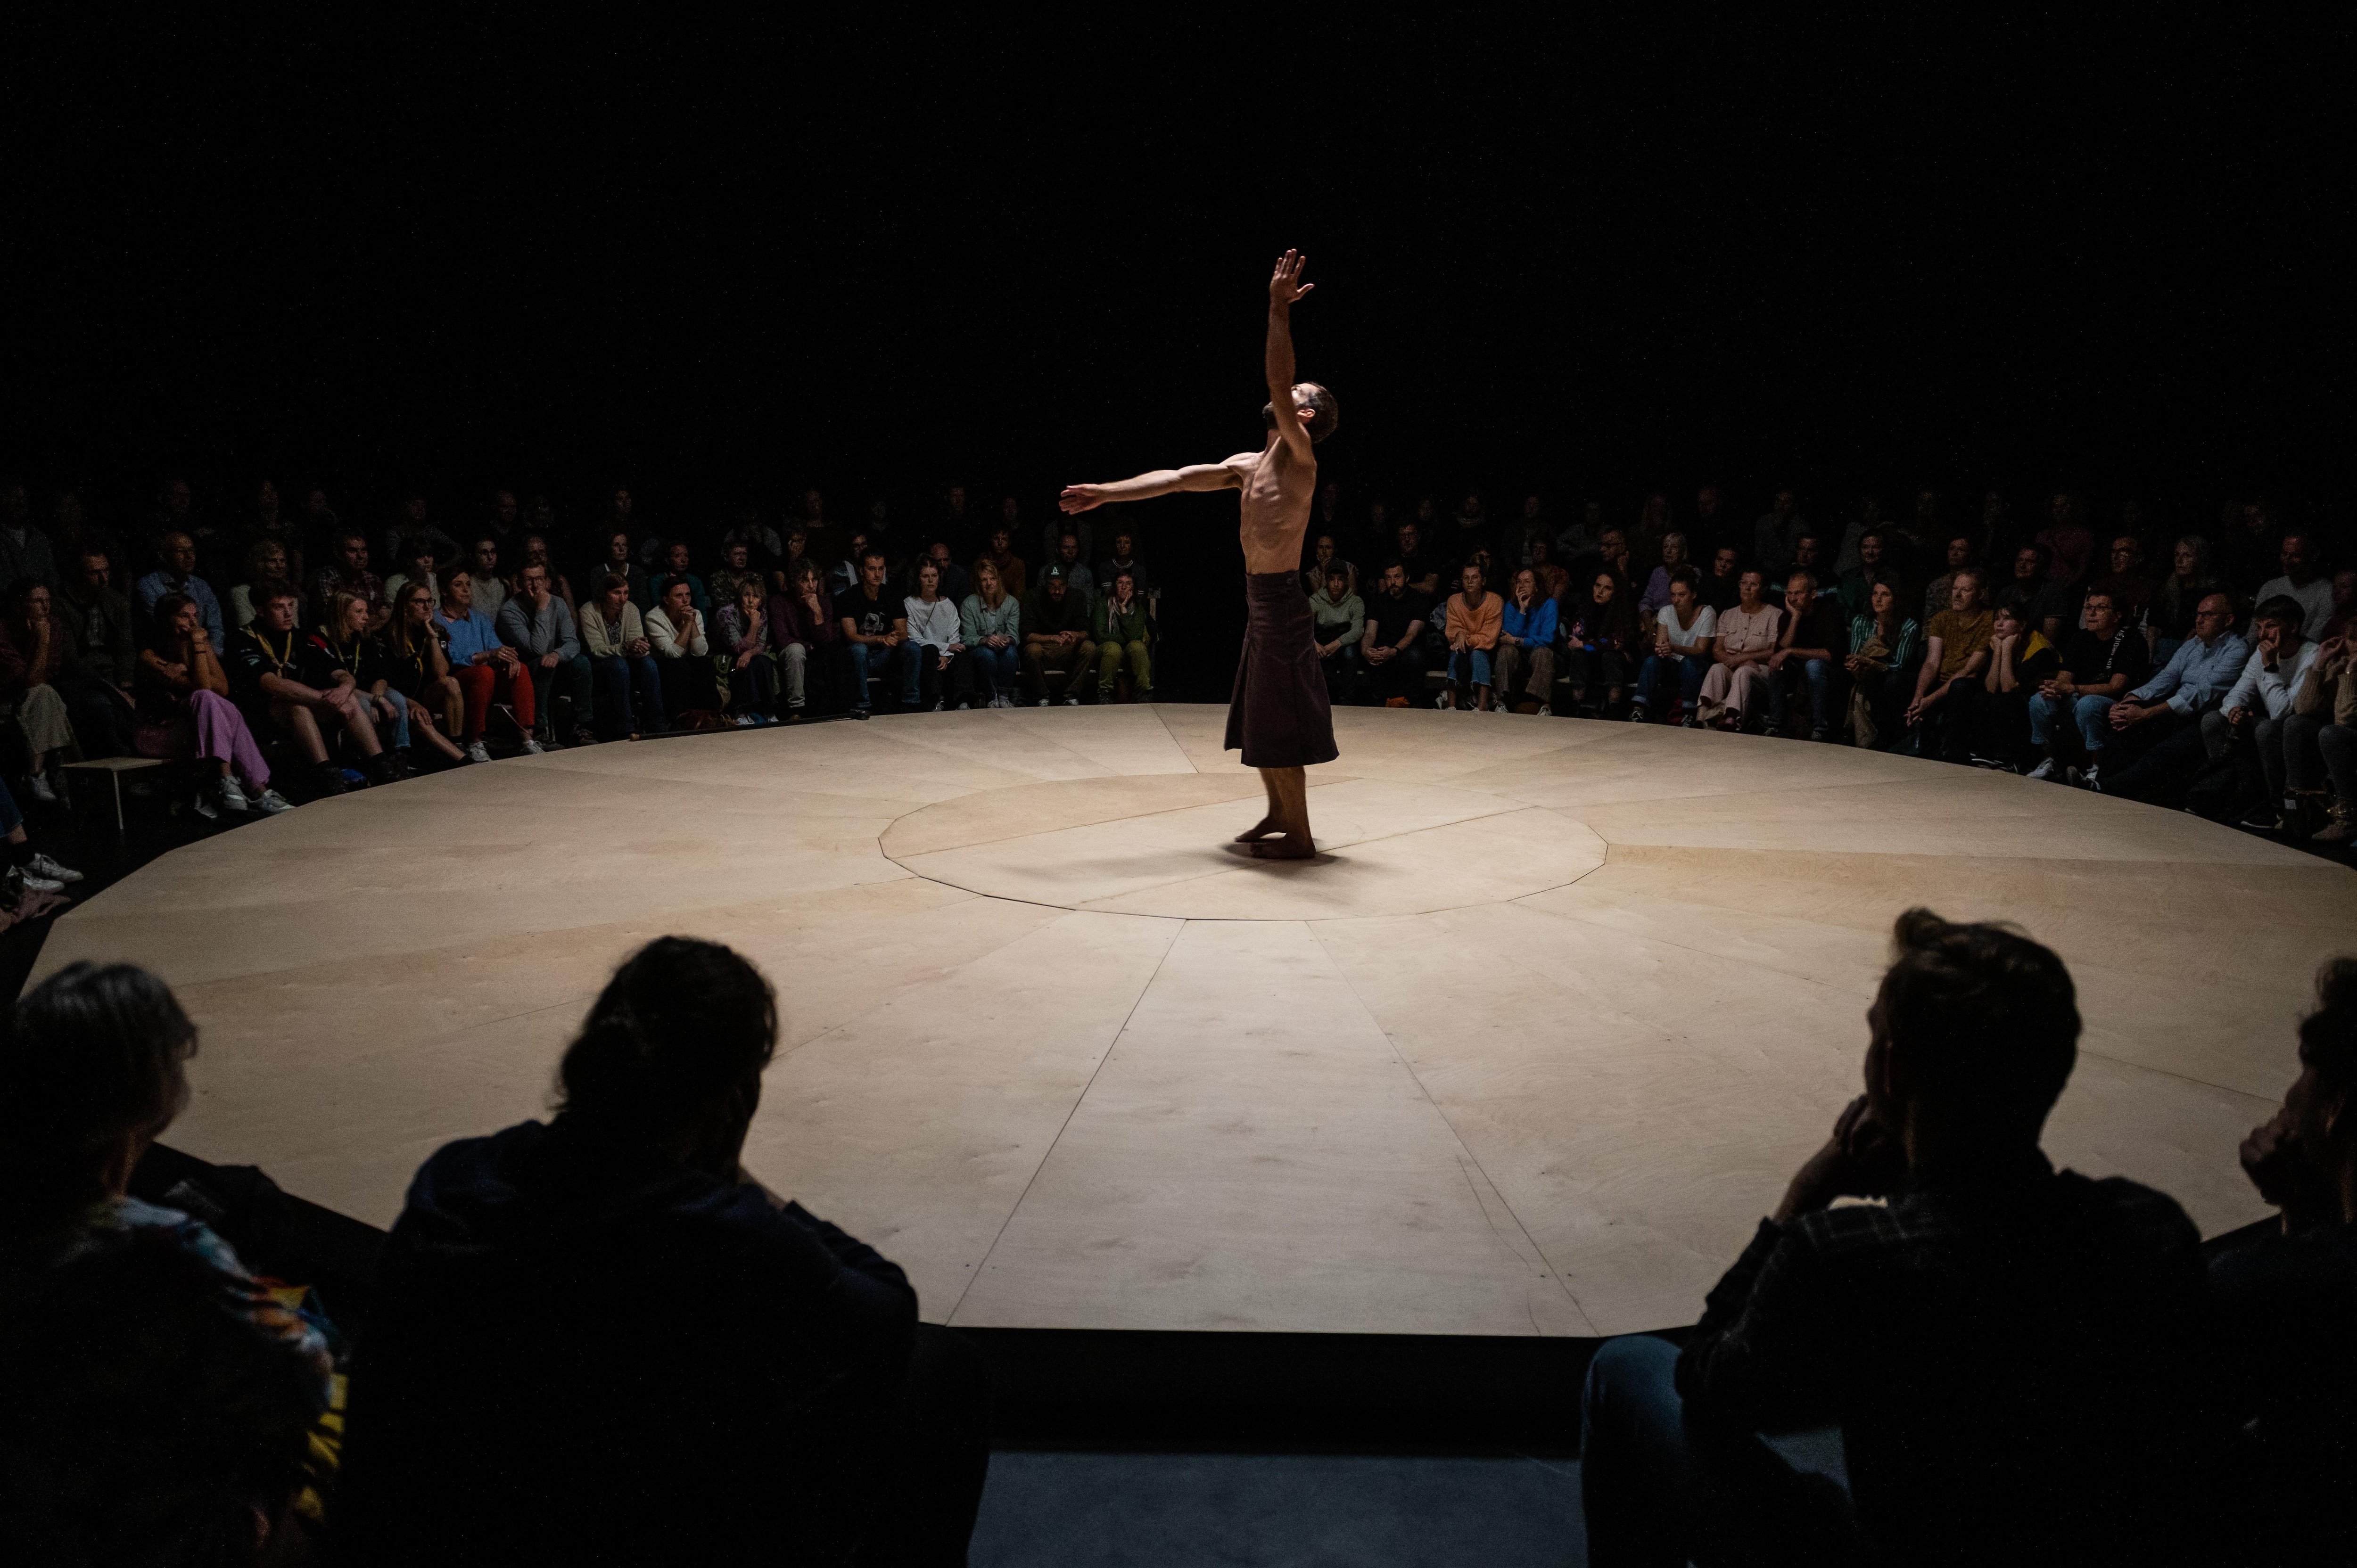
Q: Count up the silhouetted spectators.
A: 4